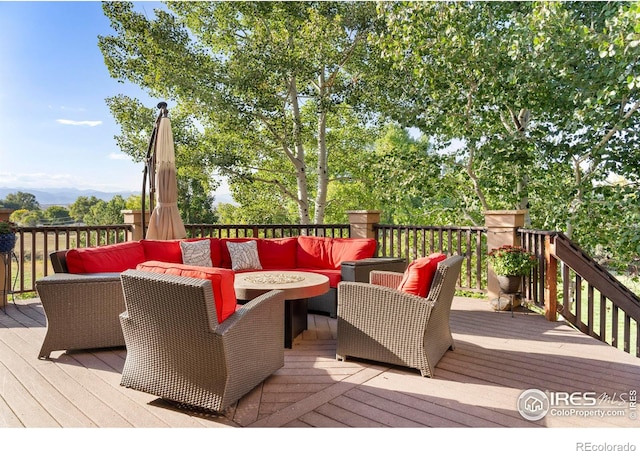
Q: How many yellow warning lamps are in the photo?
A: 0